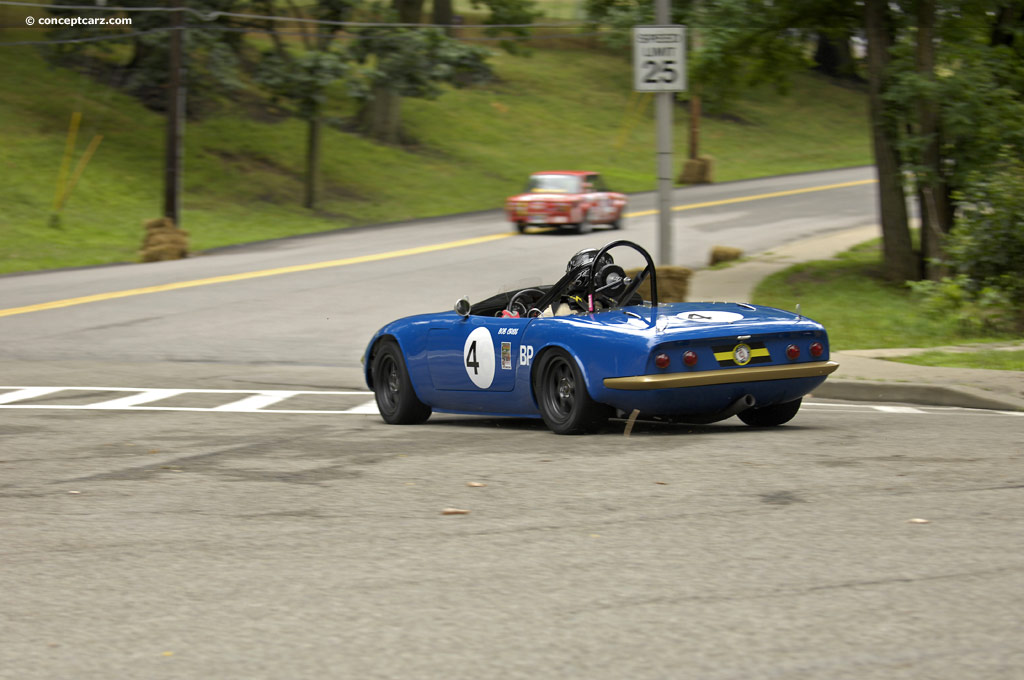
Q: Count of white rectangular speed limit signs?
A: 1